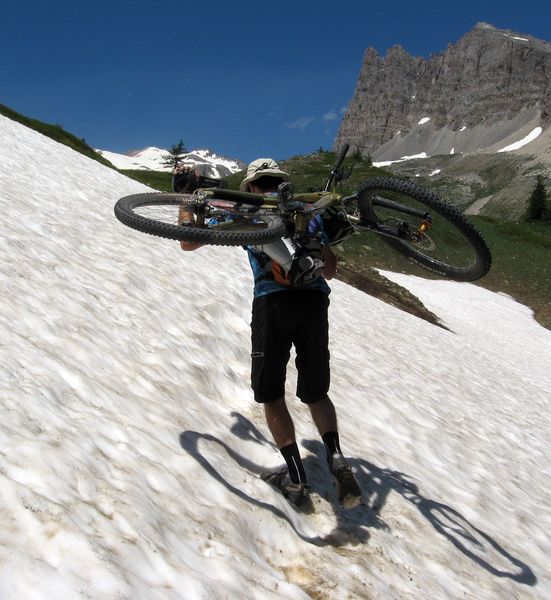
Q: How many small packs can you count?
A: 1